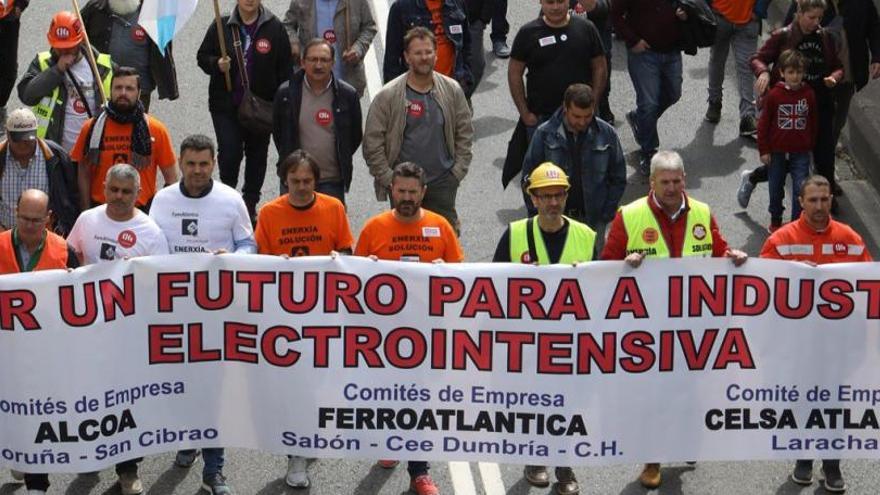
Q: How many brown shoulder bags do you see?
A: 1